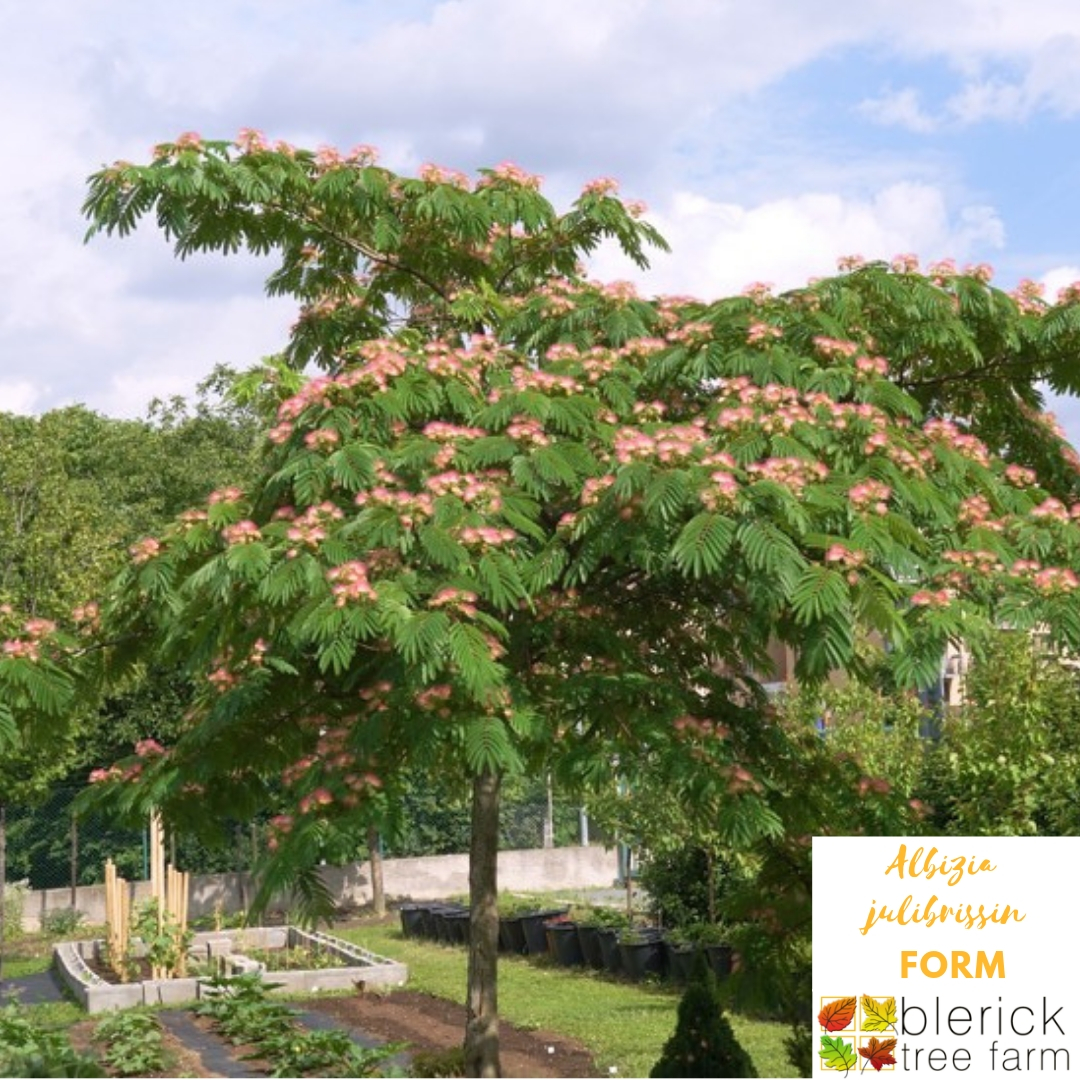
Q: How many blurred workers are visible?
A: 0